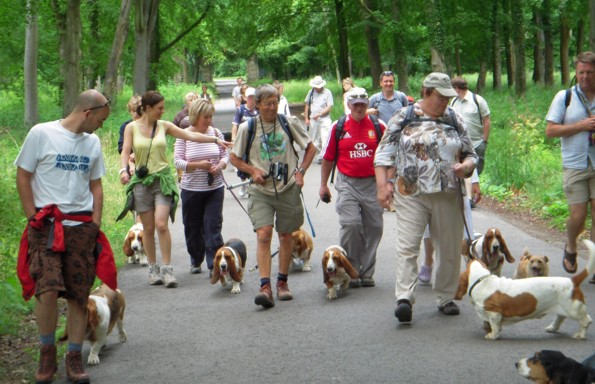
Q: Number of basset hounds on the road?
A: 8